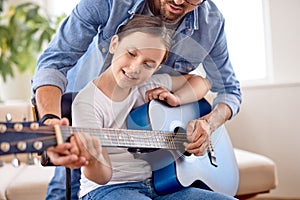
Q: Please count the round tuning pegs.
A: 6